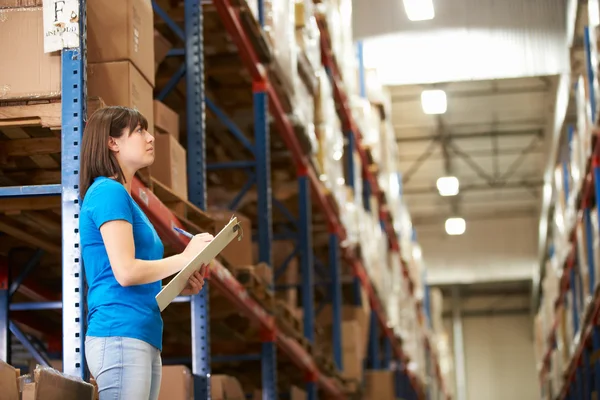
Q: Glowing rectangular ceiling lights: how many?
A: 4